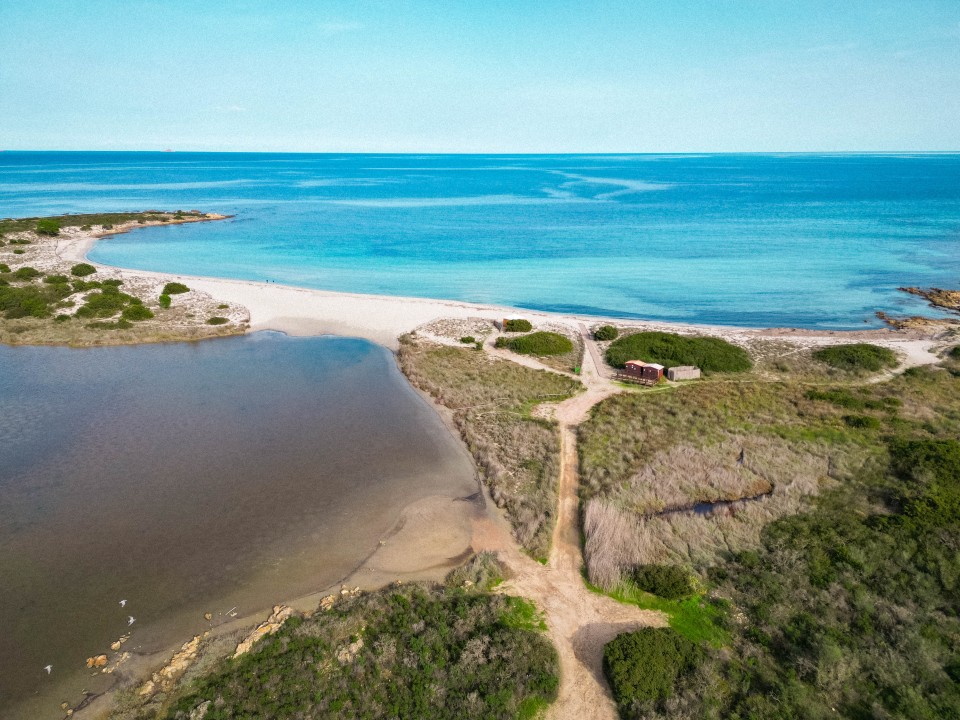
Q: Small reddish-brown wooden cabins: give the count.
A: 2